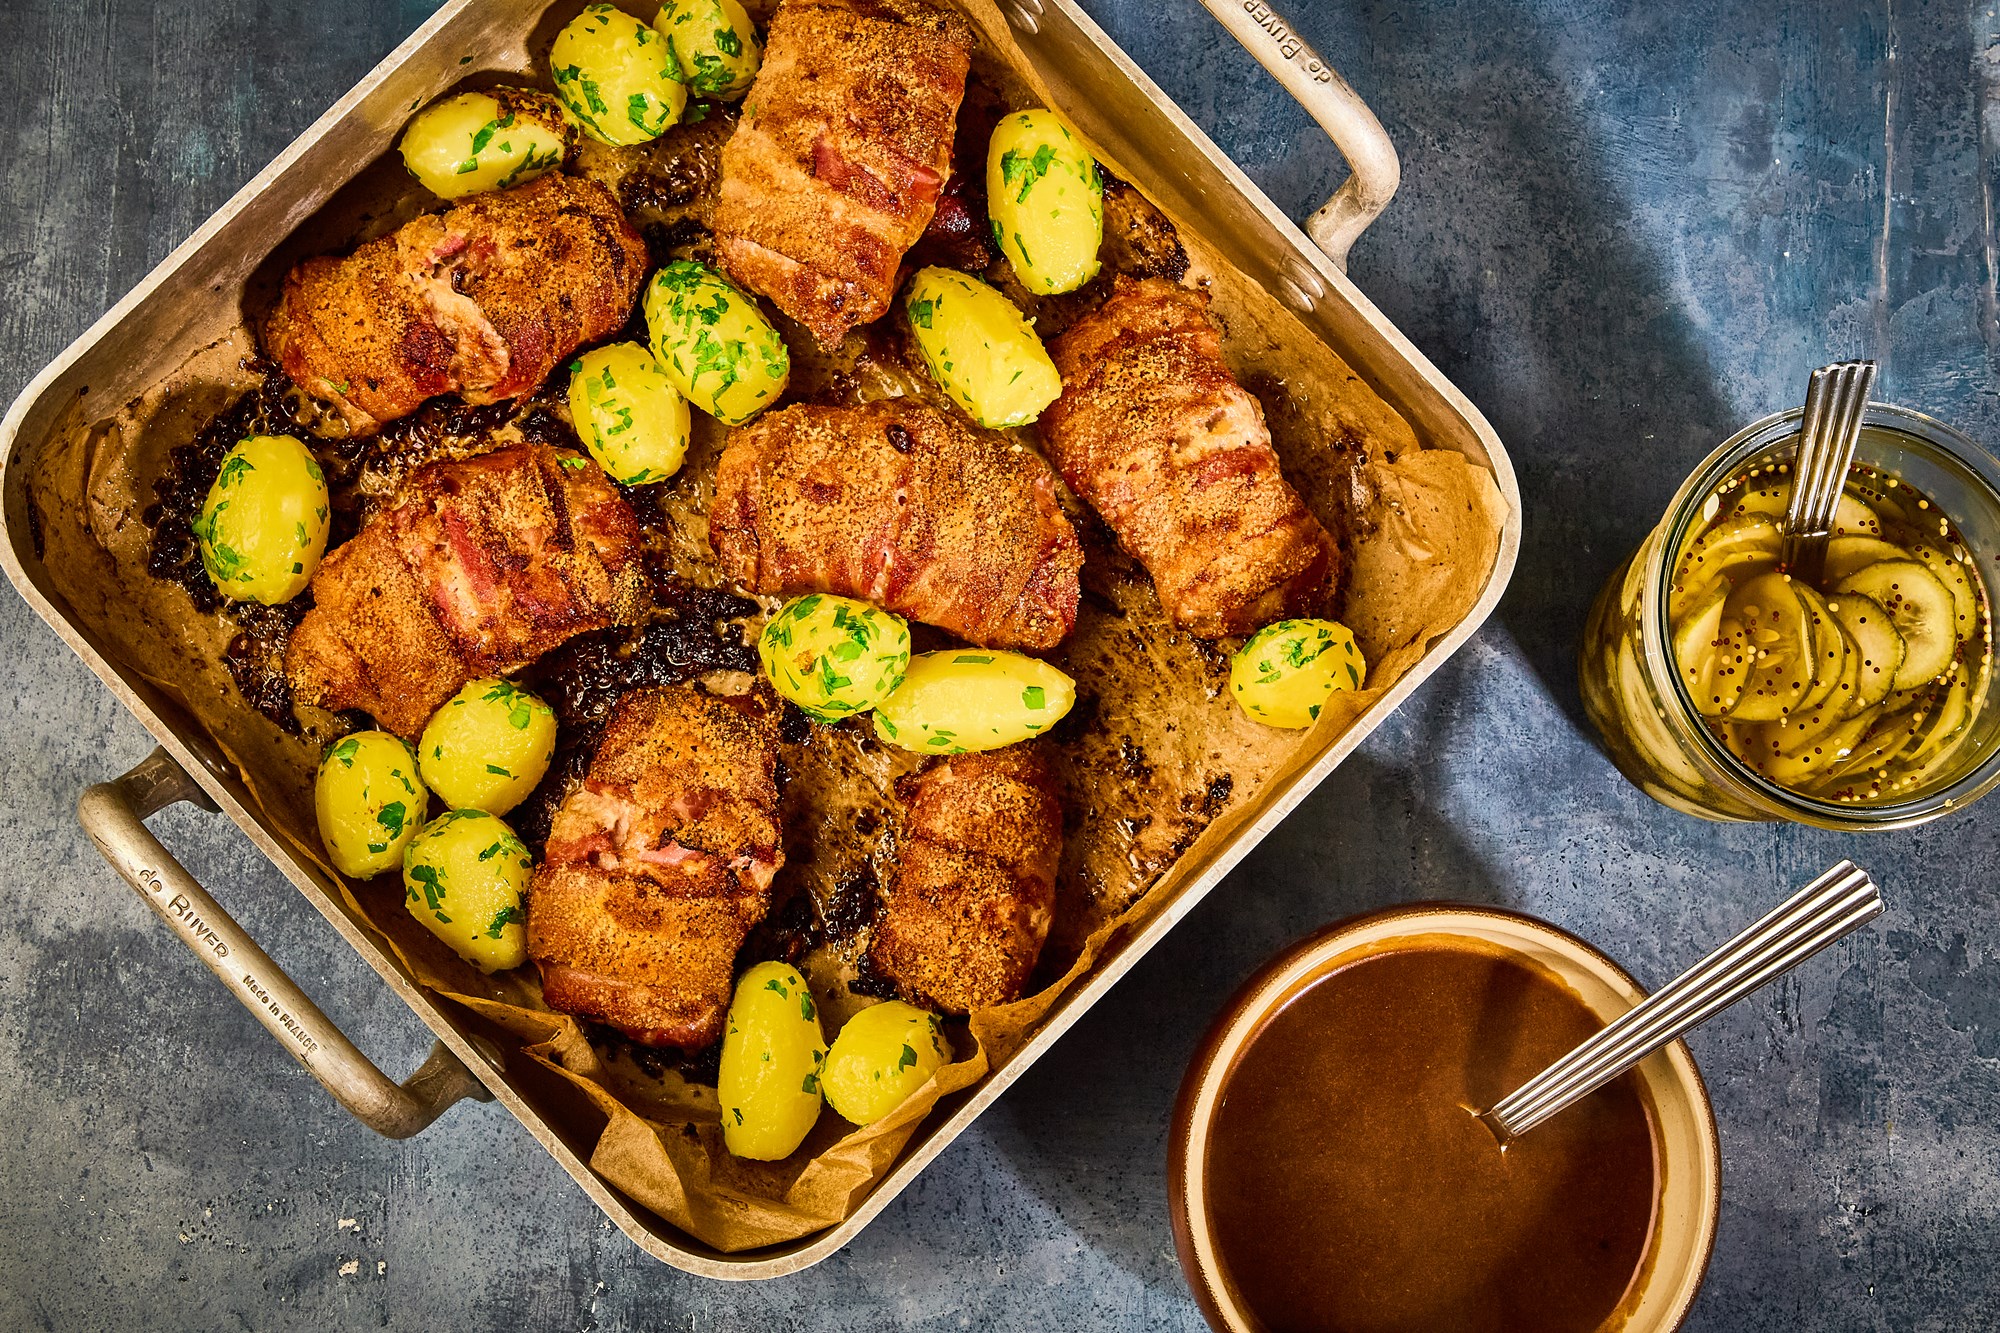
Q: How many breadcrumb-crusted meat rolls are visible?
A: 7